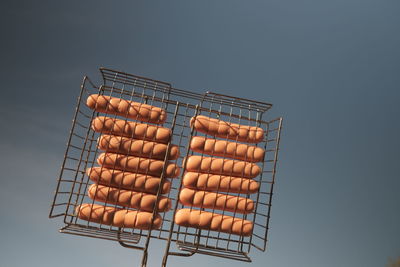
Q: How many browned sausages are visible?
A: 13